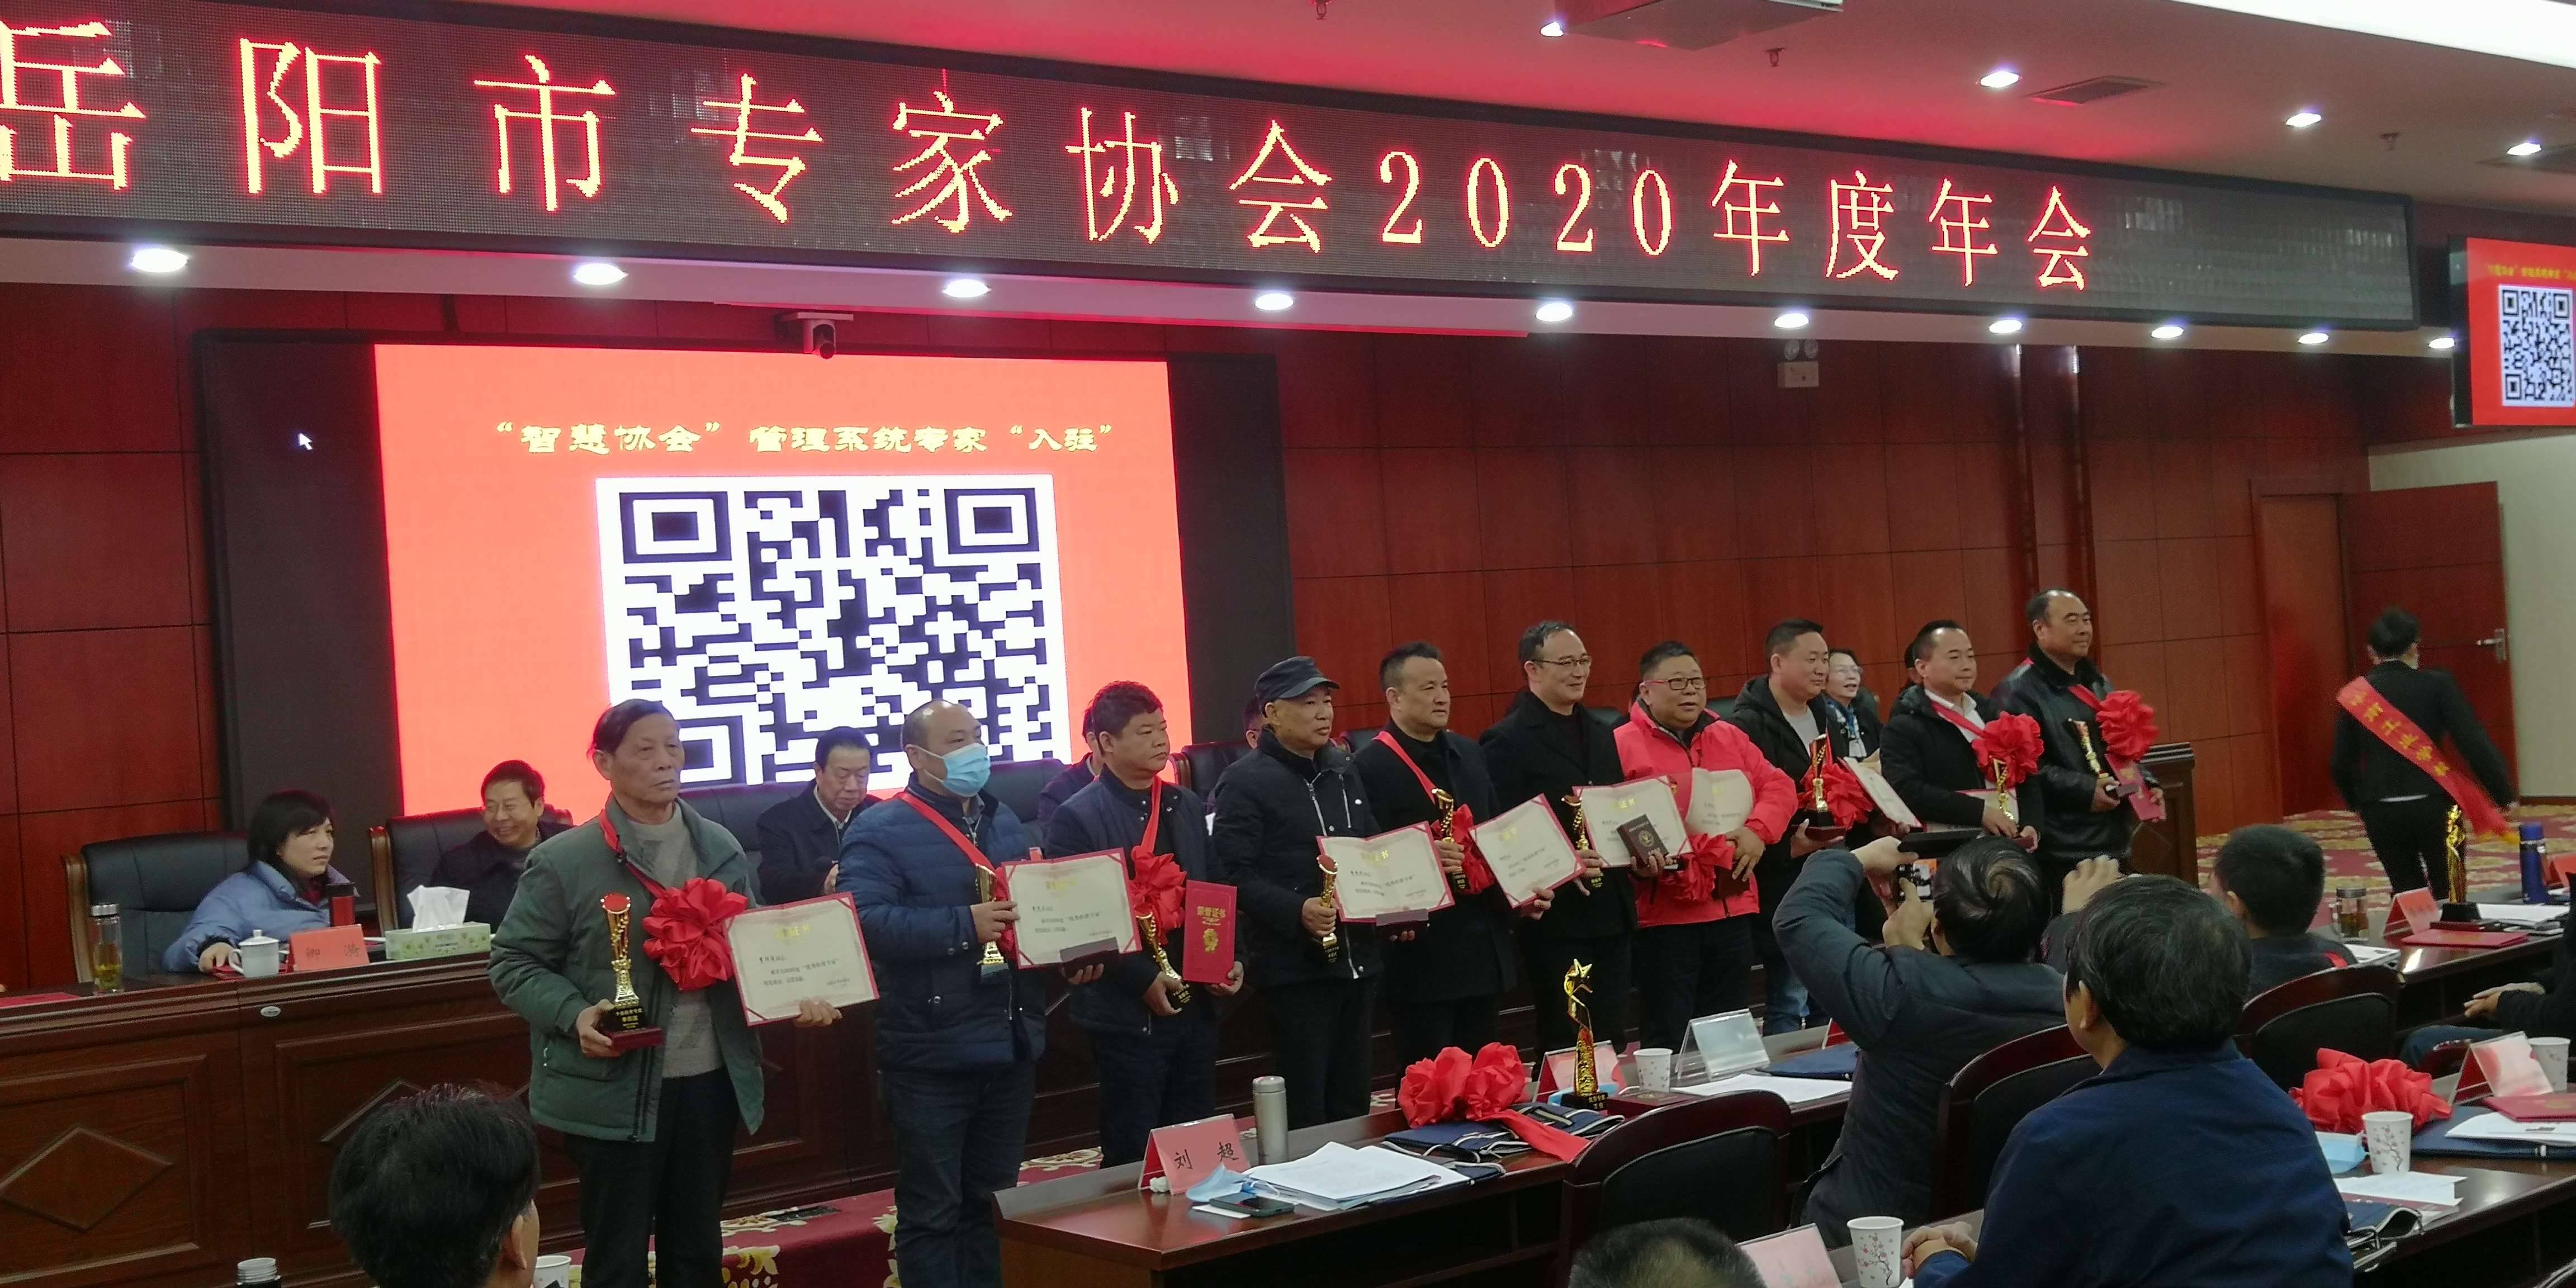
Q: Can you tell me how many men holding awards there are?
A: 10